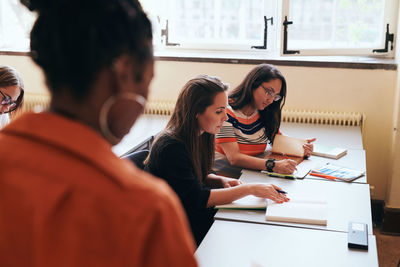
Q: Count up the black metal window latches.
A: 4